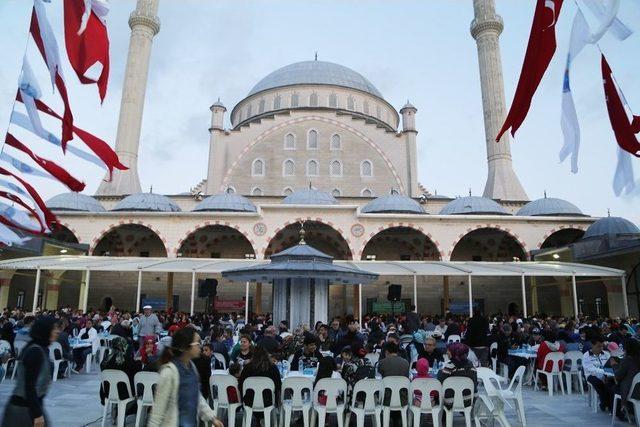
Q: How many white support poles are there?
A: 11